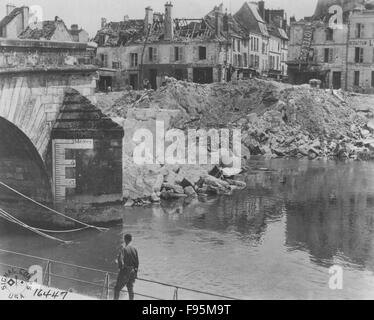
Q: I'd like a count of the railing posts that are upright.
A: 3